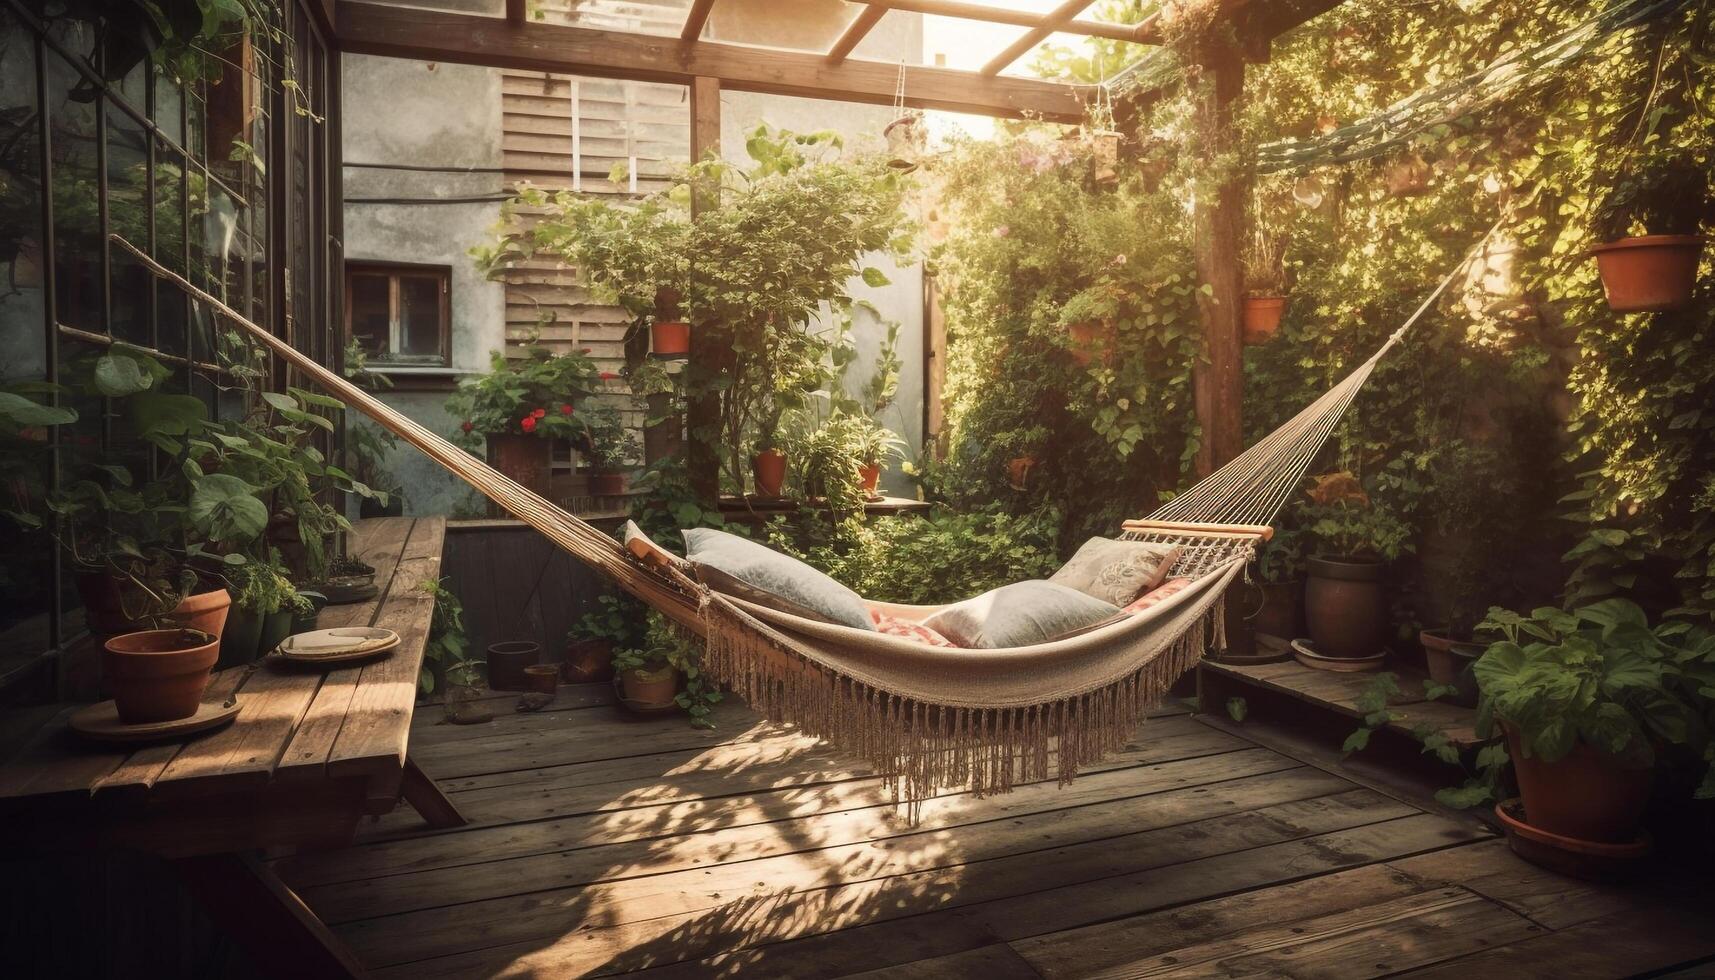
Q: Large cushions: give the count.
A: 3